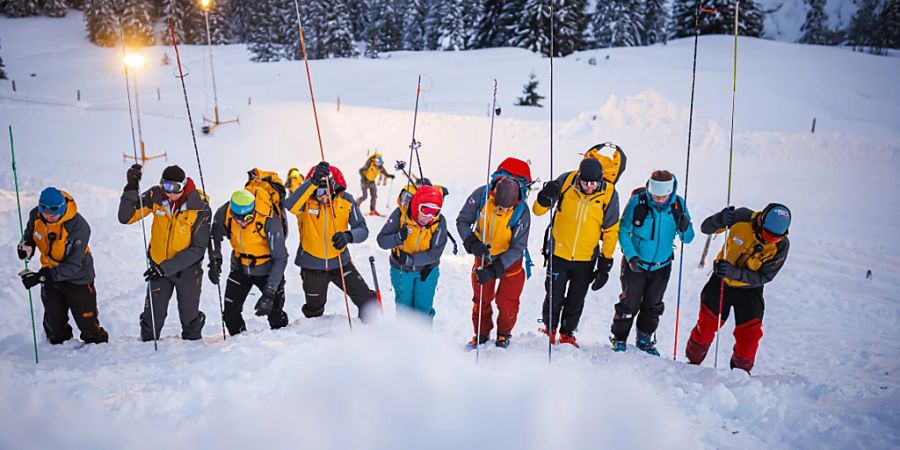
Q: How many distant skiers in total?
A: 2